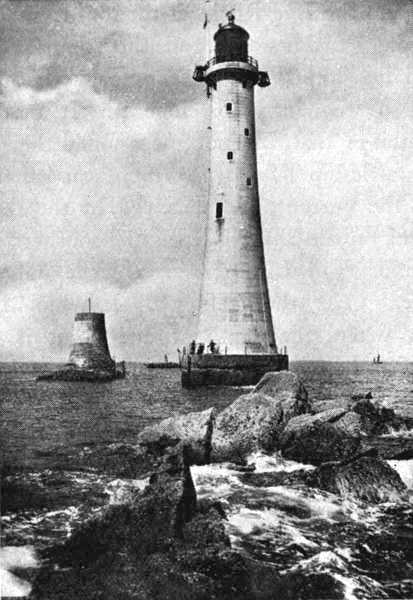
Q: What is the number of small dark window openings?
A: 5